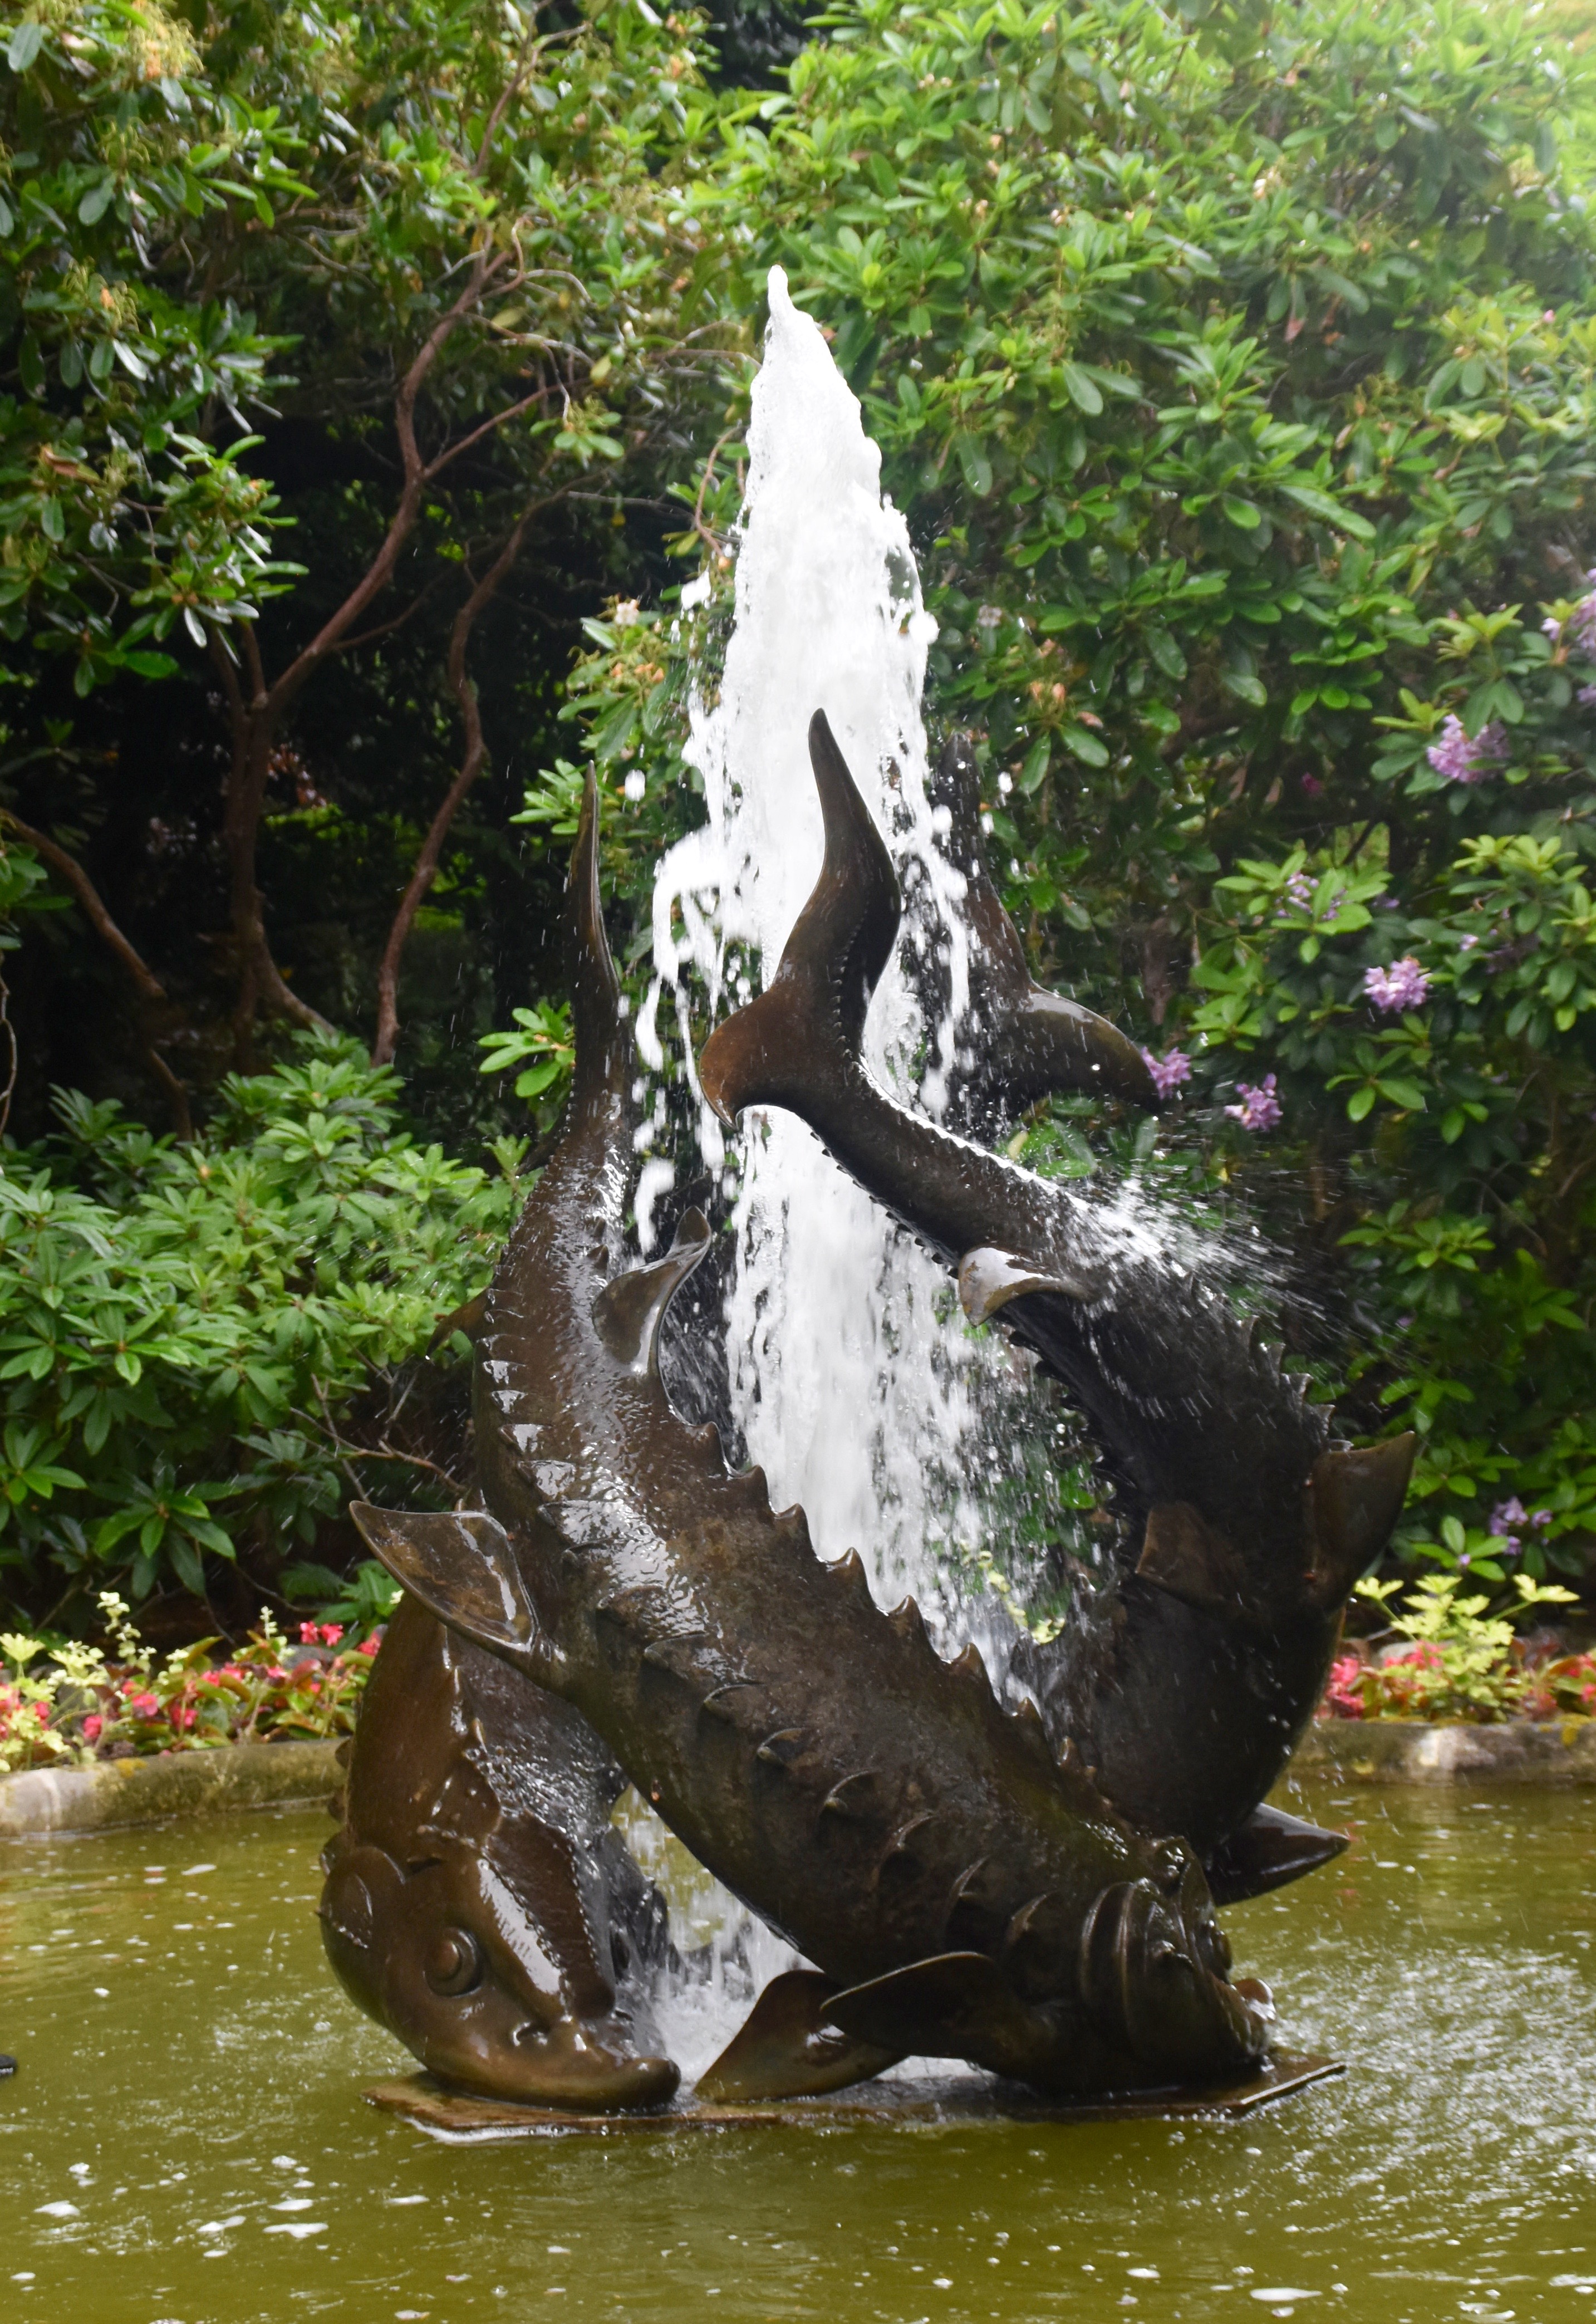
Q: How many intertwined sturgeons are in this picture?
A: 3